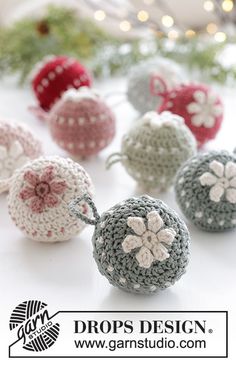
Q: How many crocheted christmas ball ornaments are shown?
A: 9